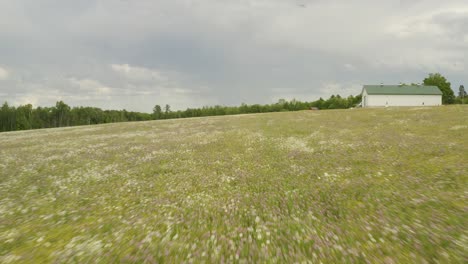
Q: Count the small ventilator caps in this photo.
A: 3